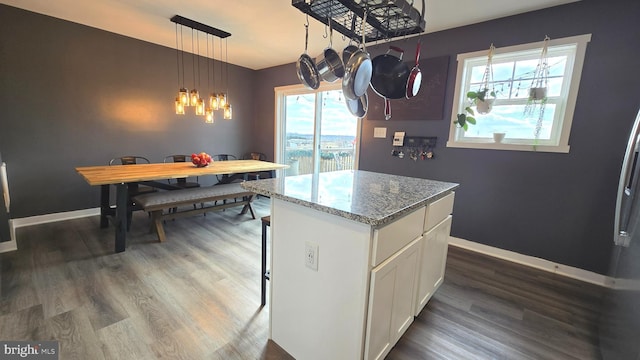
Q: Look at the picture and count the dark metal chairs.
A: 4